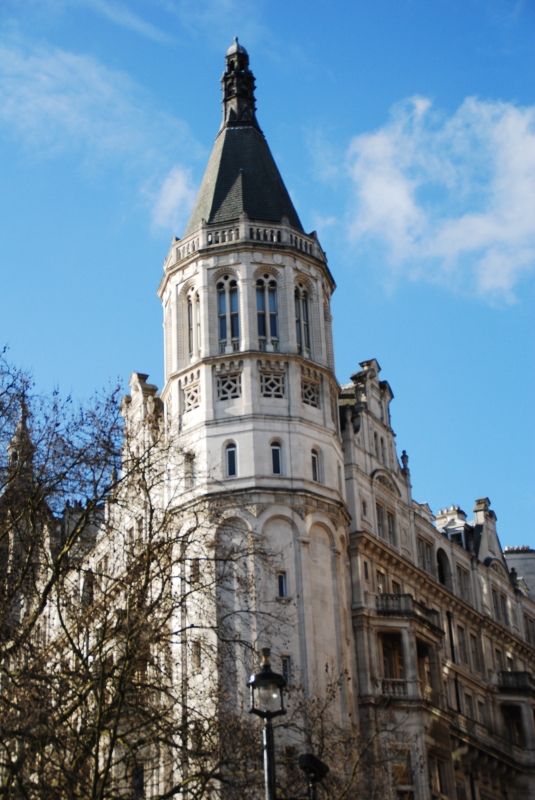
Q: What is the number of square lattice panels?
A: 4